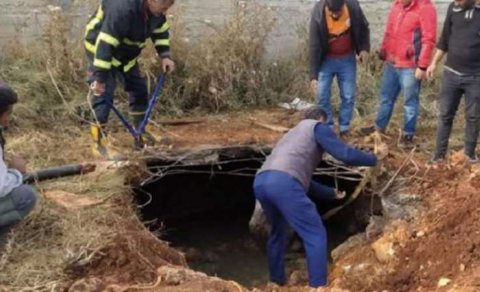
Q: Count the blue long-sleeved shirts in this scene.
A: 1